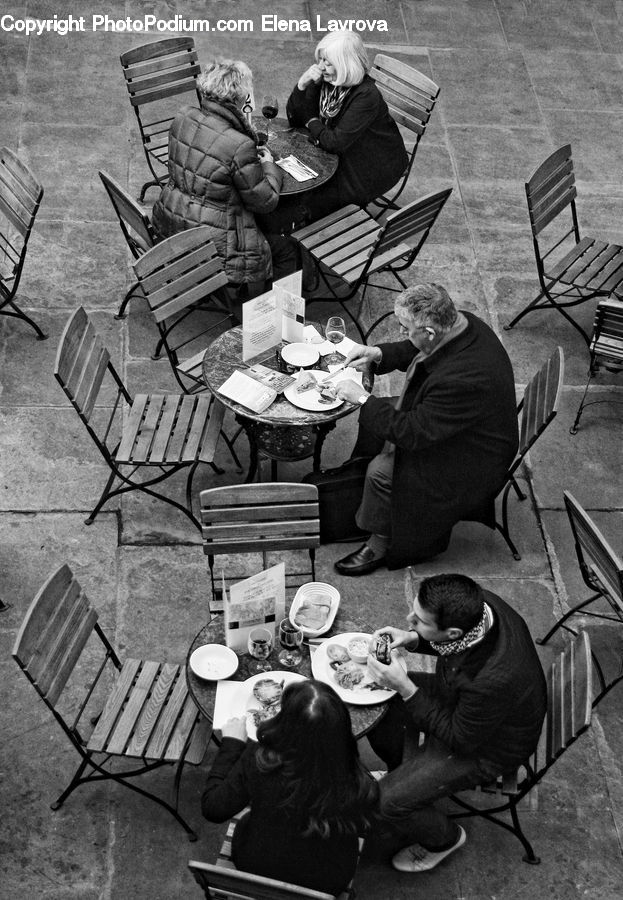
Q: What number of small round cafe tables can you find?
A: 3